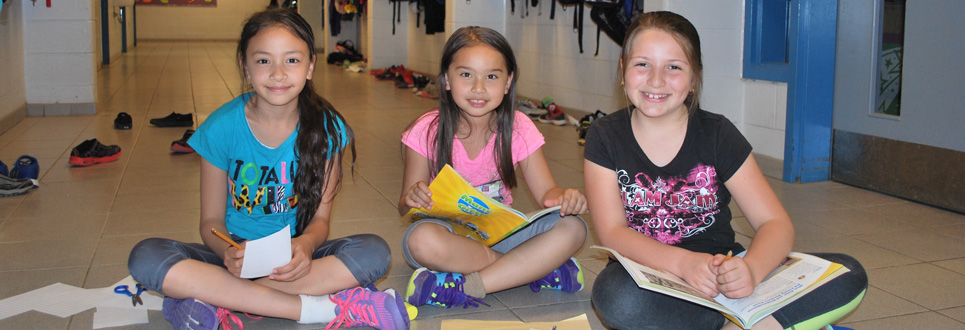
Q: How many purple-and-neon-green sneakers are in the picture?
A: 2